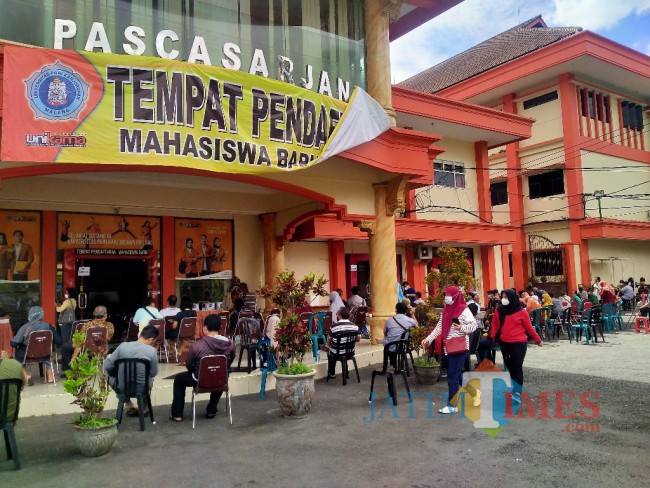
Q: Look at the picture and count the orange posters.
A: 3